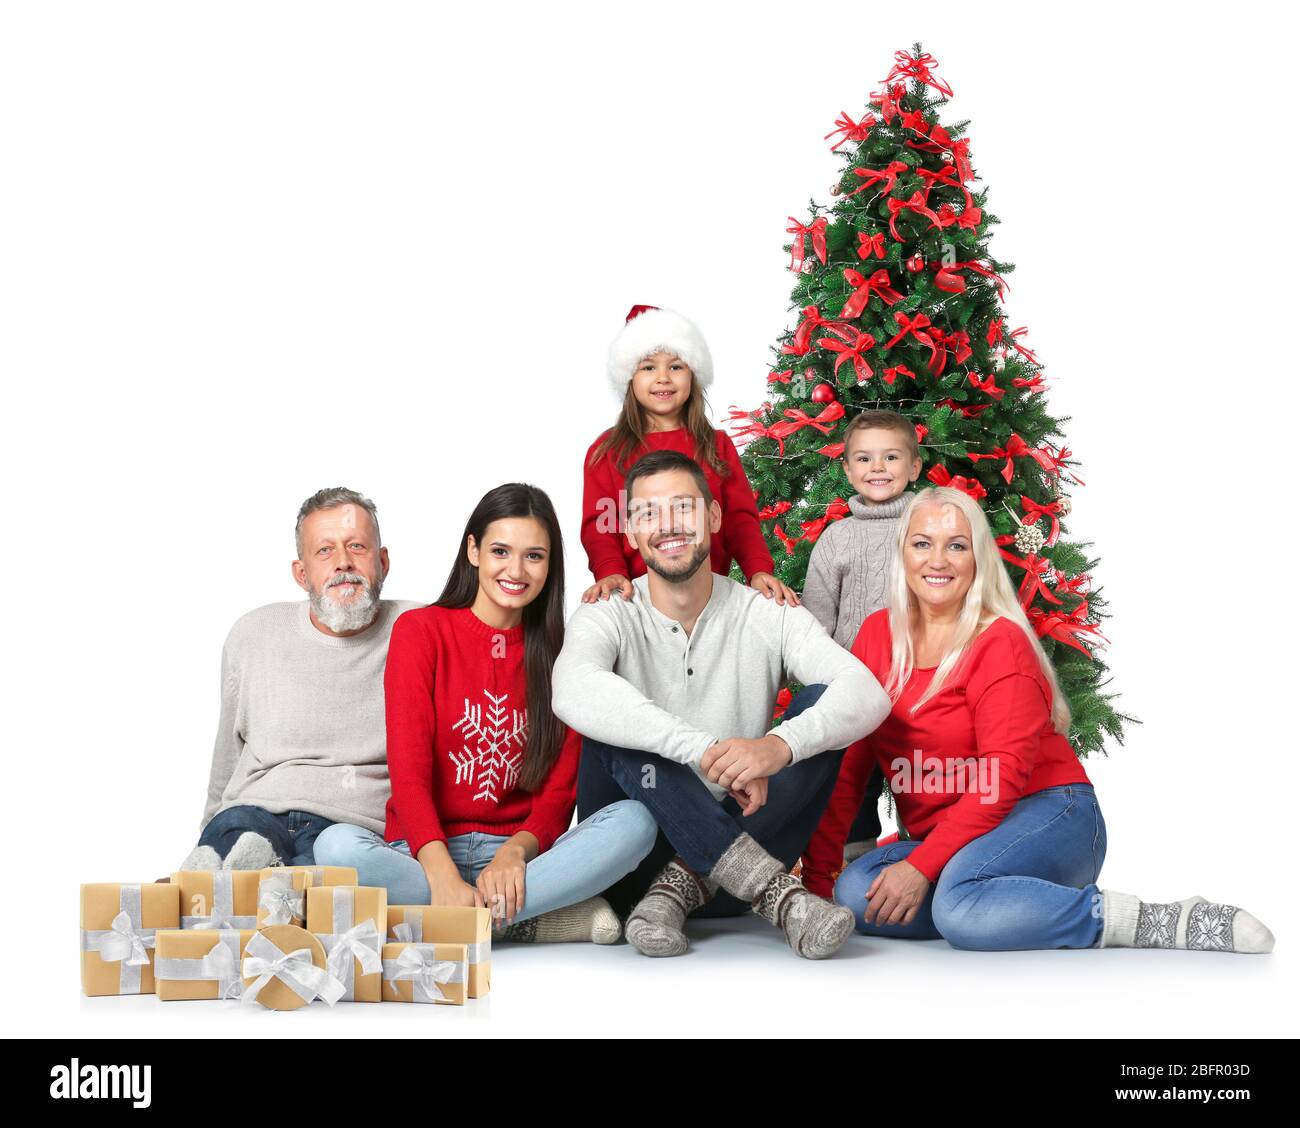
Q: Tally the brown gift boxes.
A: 9